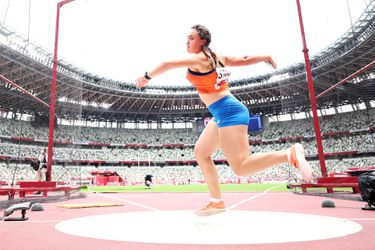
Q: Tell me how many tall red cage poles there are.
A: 2